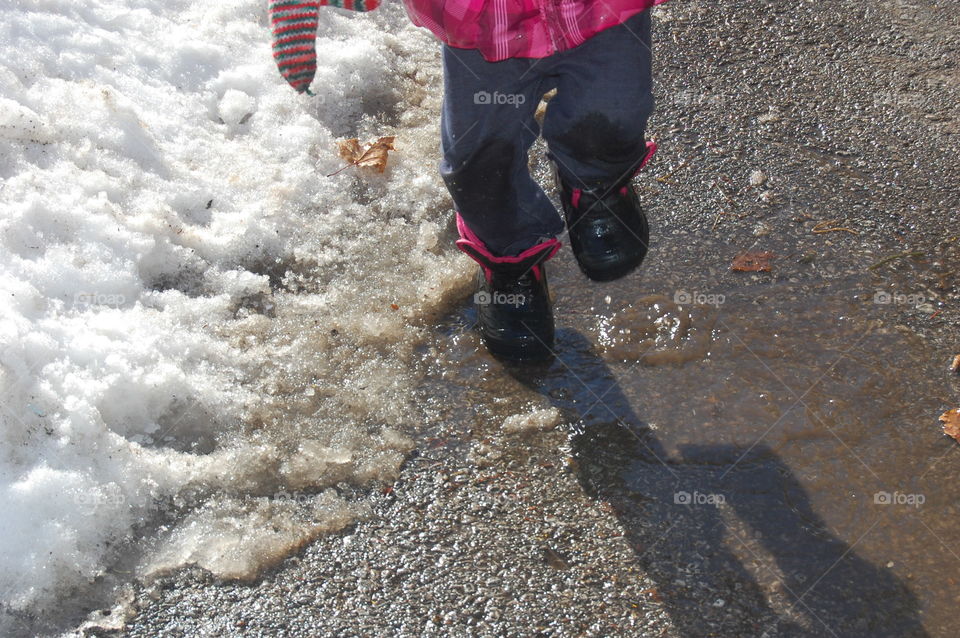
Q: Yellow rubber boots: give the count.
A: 0